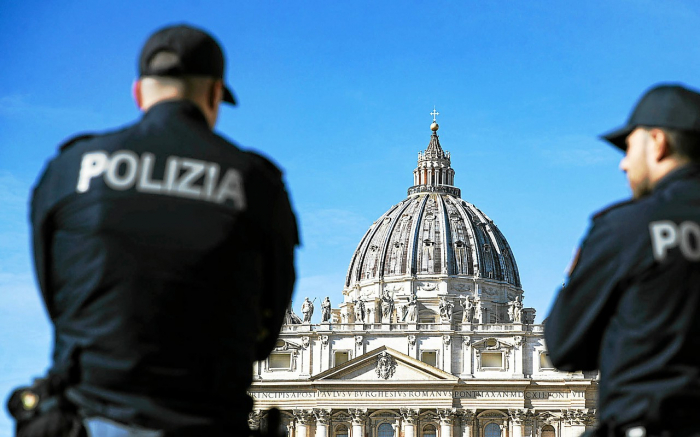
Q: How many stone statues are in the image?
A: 8